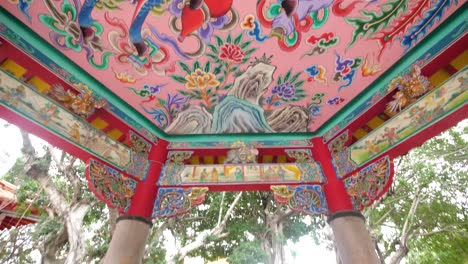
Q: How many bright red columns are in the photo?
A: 2